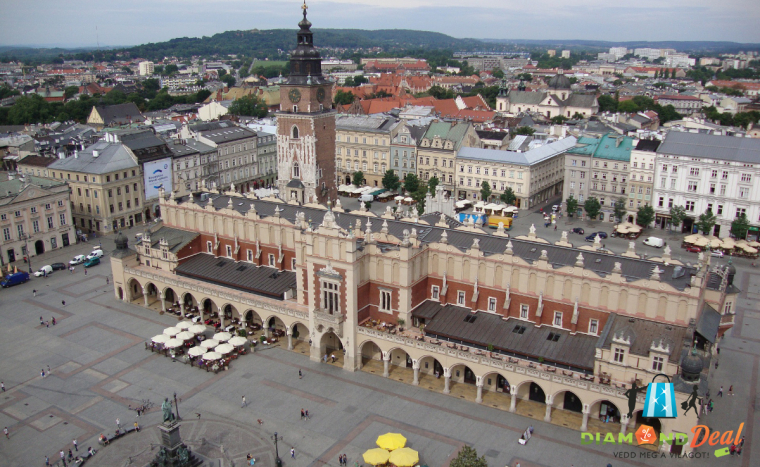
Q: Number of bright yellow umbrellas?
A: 3